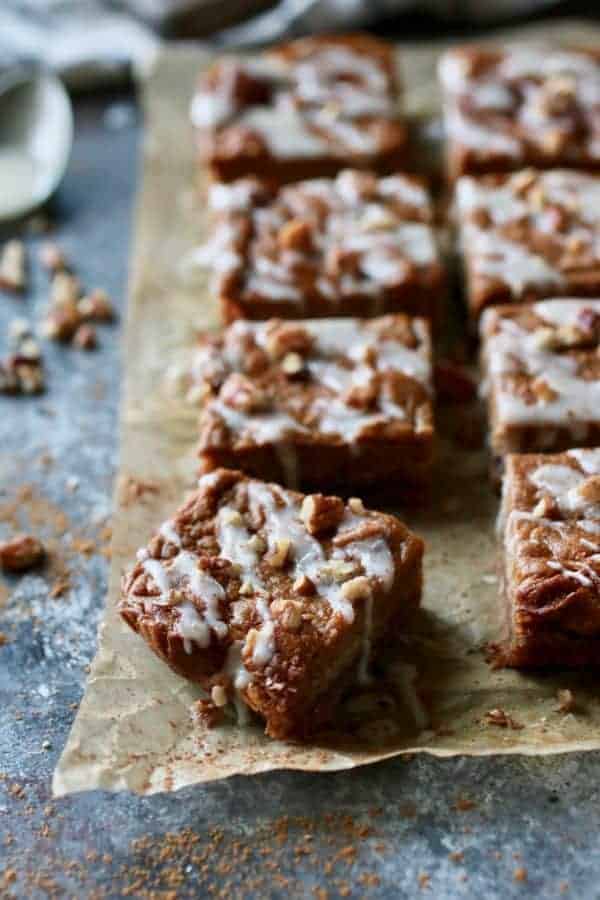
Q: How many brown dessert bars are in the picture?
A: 8